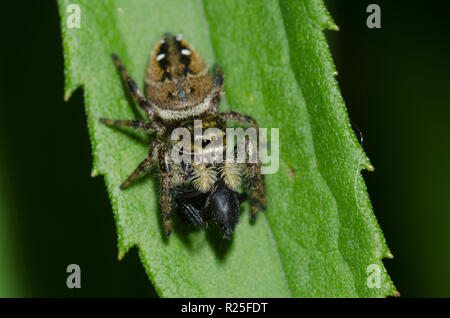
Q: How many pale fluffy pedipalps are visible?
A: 2